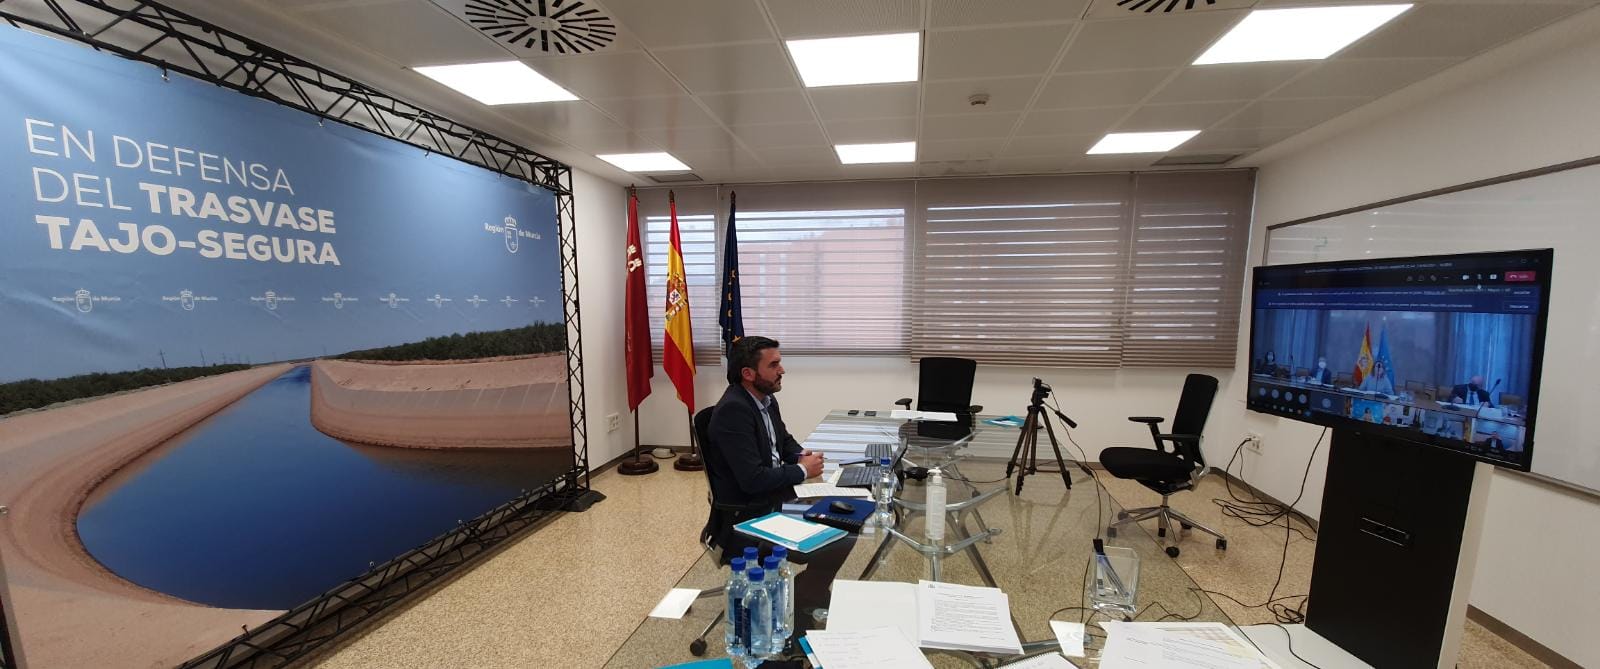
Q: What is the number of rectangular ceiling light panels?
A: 6